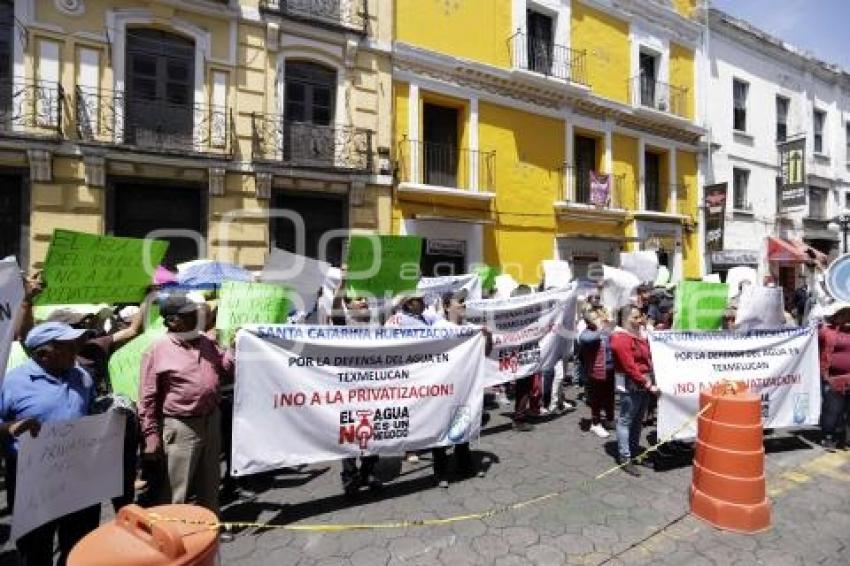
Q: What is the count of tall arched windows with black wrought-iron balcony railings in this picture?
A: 2